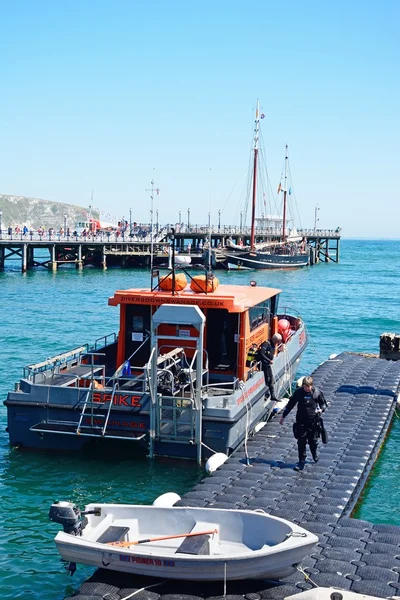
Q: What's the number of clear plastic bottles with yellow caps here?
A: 0